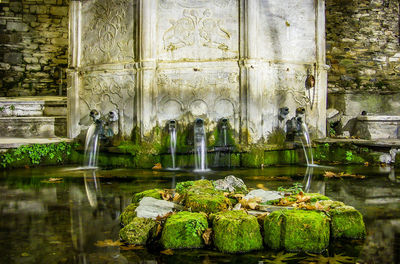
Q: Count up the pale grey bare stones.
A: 3